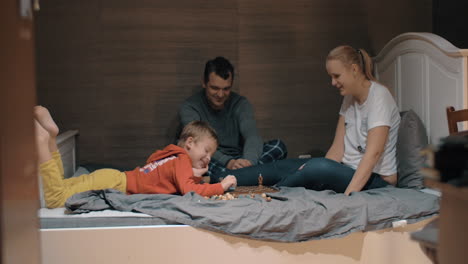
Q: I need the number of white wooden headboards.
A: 1